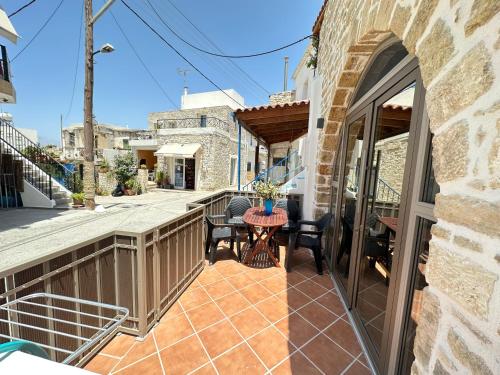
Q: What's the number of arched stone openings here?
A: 1